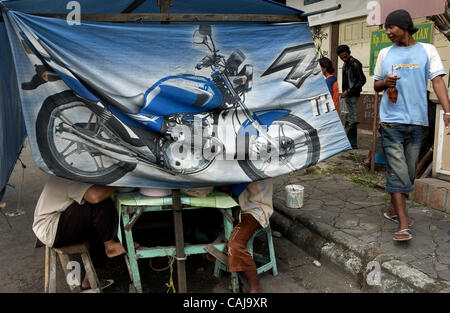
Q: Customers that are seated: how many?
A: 2